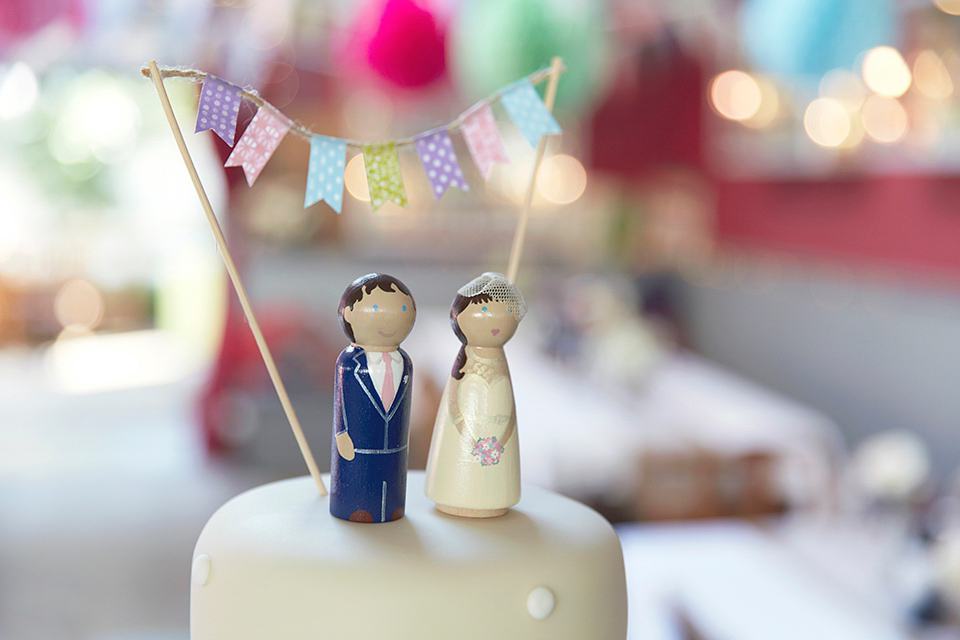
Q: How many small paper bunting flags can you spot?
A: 7